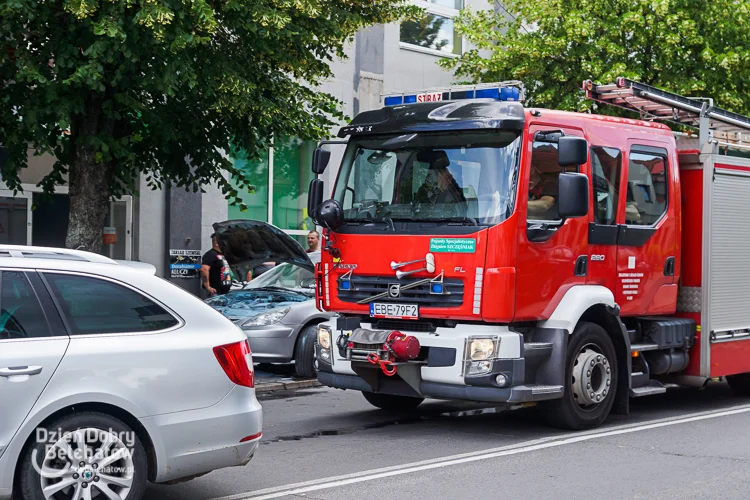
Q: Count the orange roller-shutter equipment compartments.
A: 0